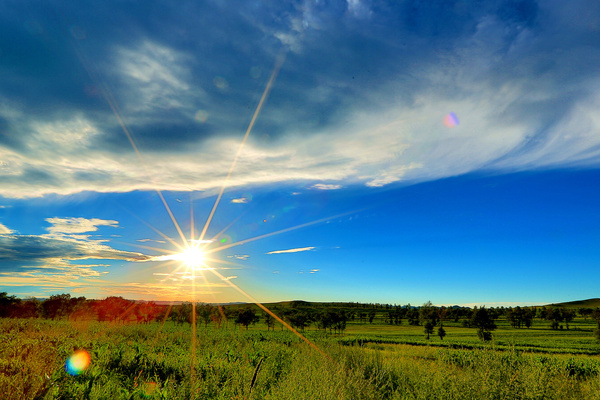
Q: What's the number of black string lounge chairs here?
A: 0